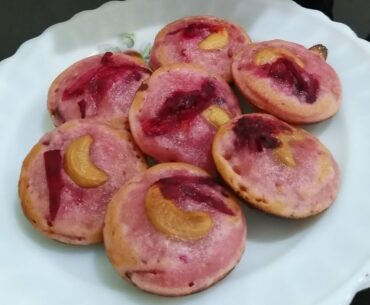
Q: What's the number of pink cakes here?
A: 7